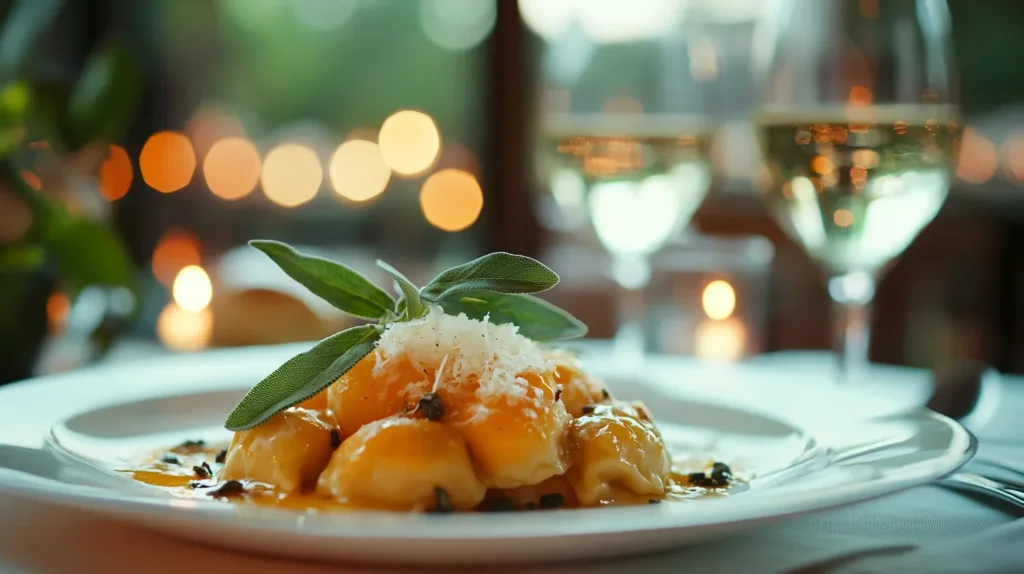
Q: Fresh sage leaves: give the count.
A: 5